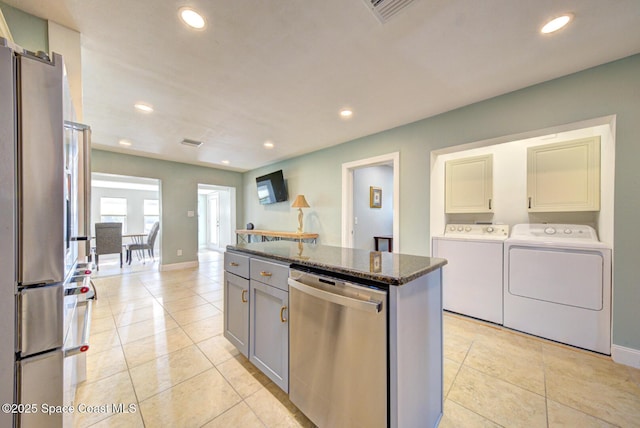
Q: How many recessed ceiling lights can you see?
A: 7